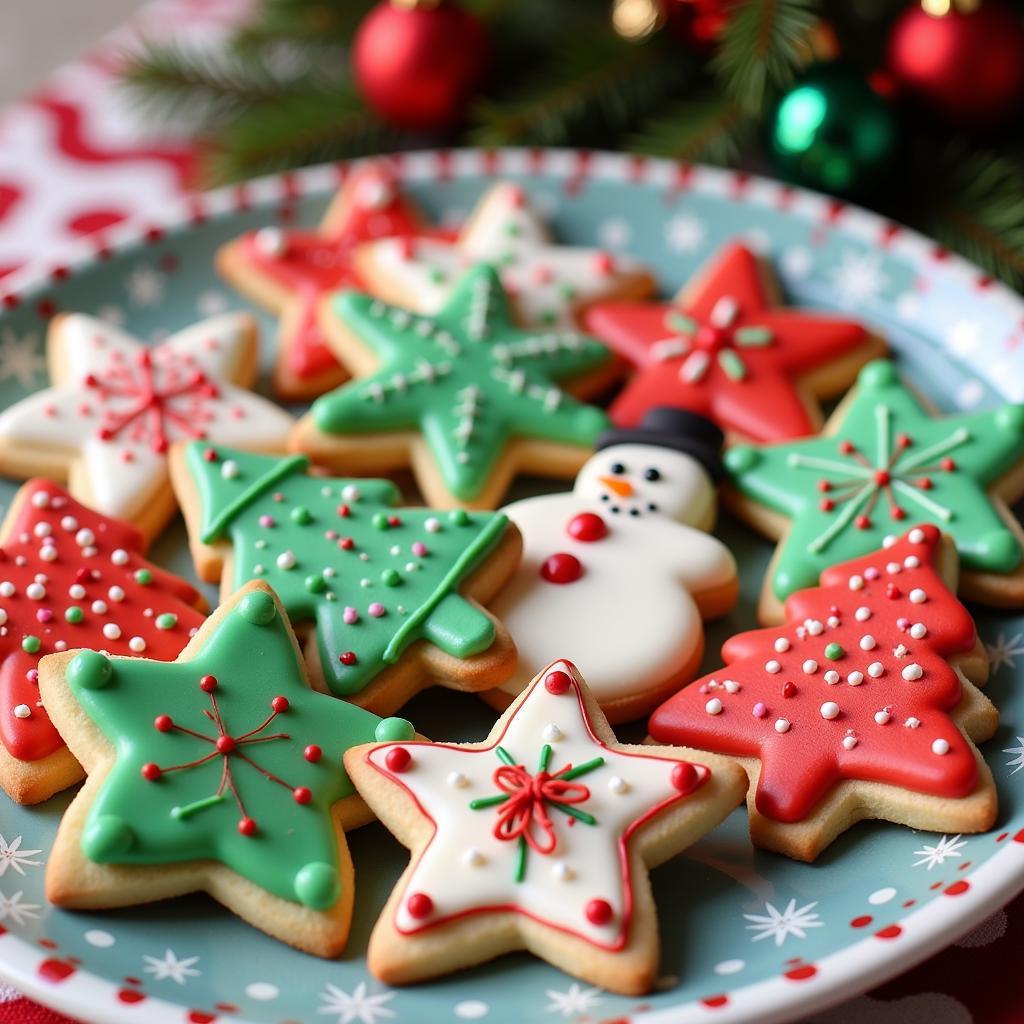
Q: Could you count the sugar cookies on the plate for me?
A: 12